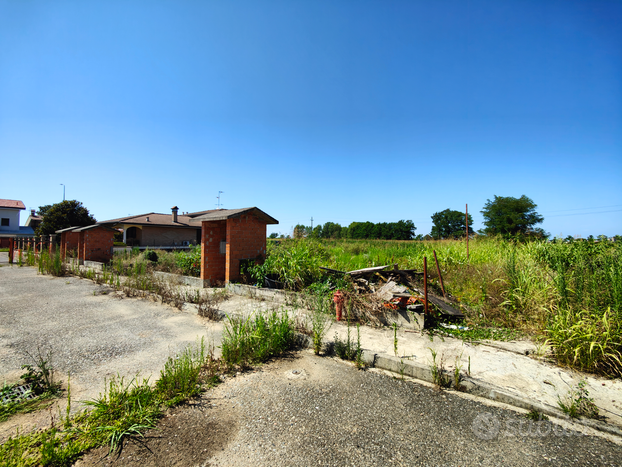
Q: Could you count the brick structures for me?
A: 3